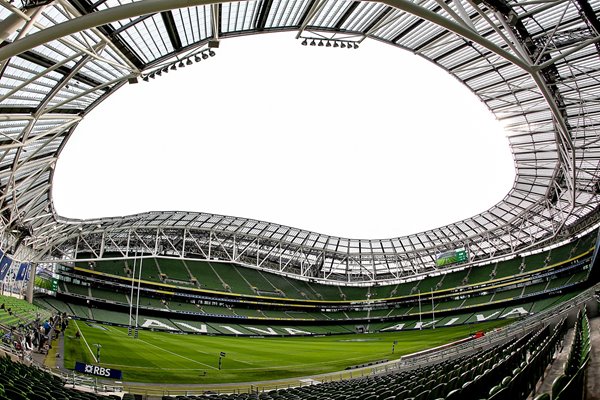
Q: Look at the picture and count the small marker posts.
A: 3